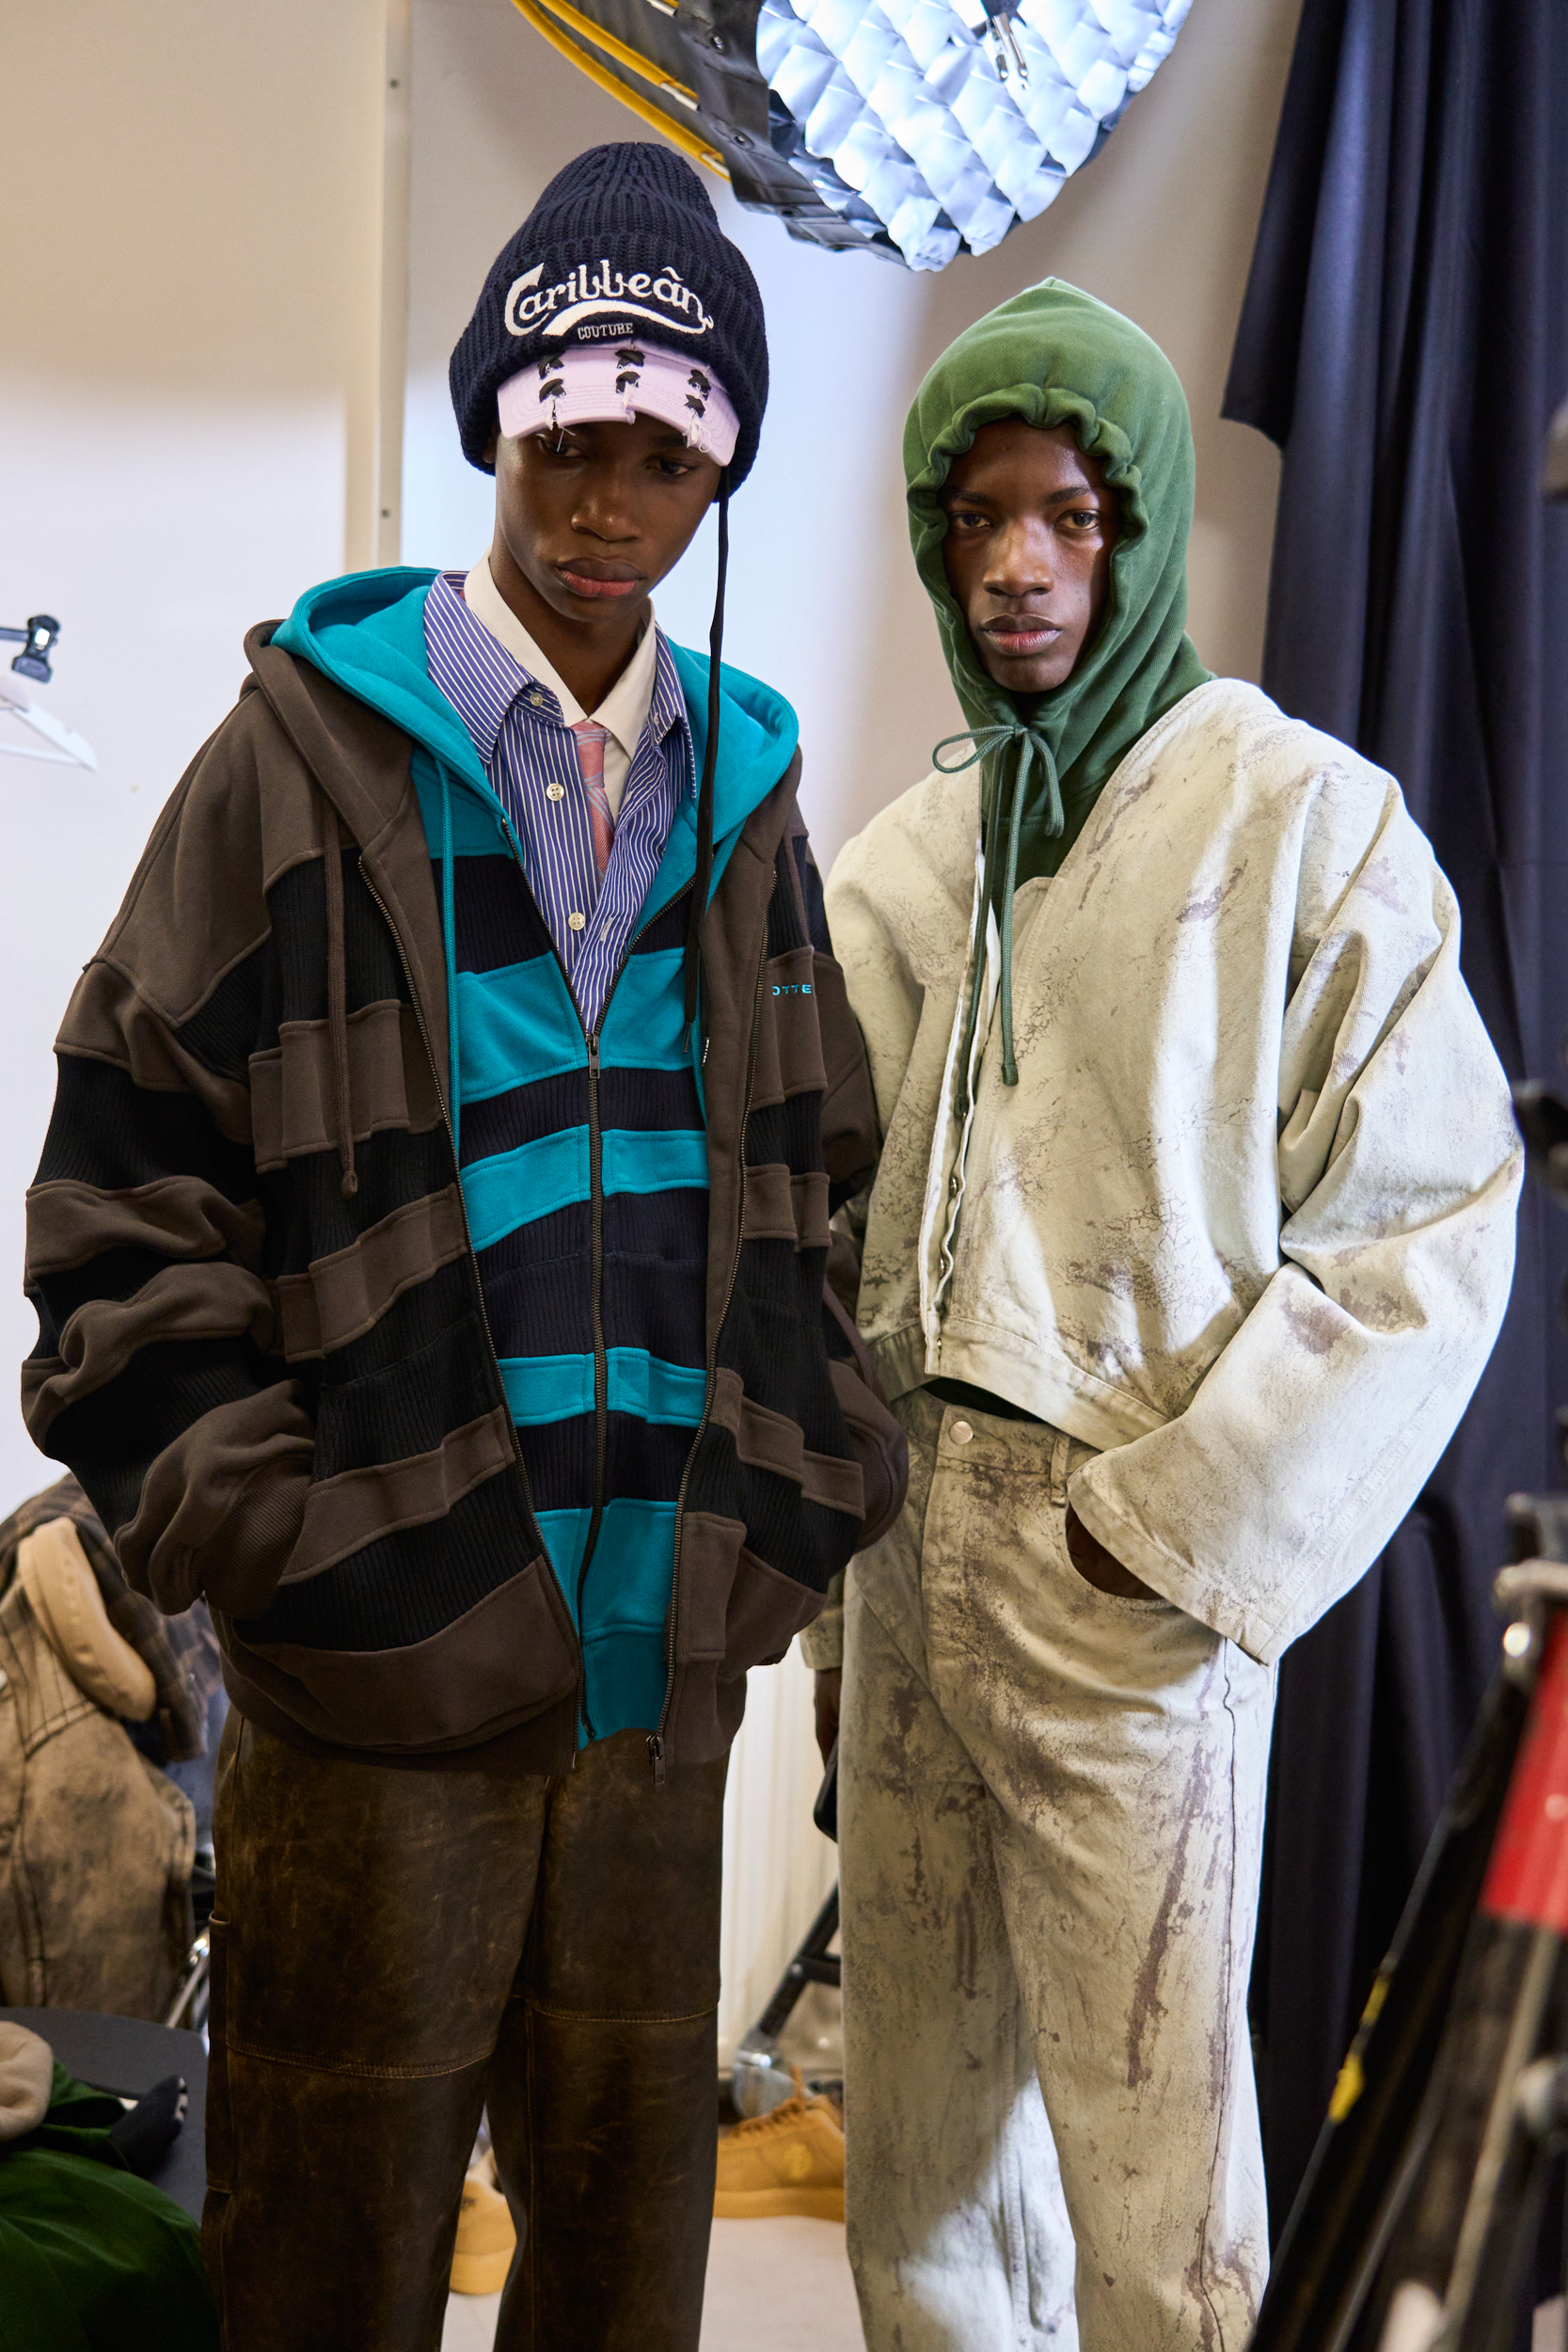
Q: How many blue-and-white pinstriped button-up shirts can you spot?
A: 1